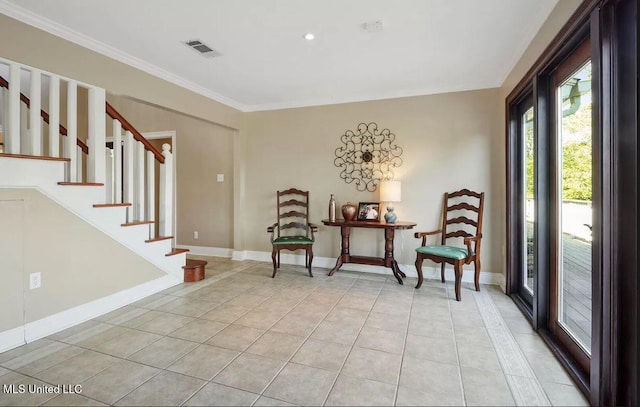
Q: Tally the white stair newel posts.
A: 2